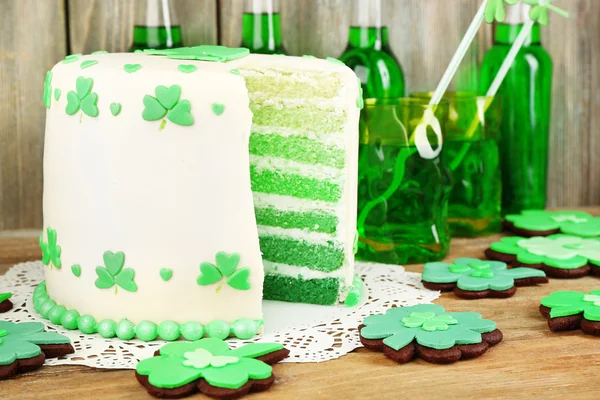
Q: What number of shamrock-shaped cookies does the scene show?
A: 8